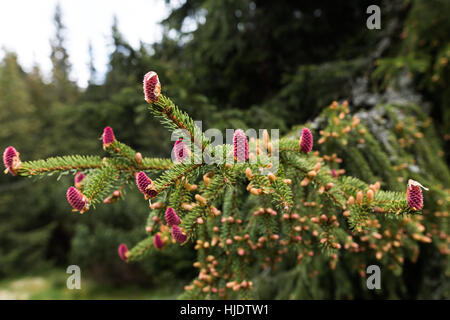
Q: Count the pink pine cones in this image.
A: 14